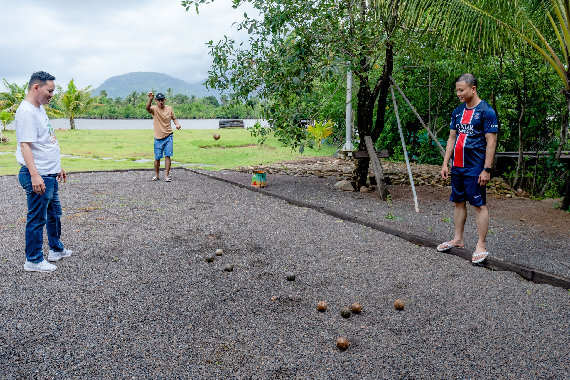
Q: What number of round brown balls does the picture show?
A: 5